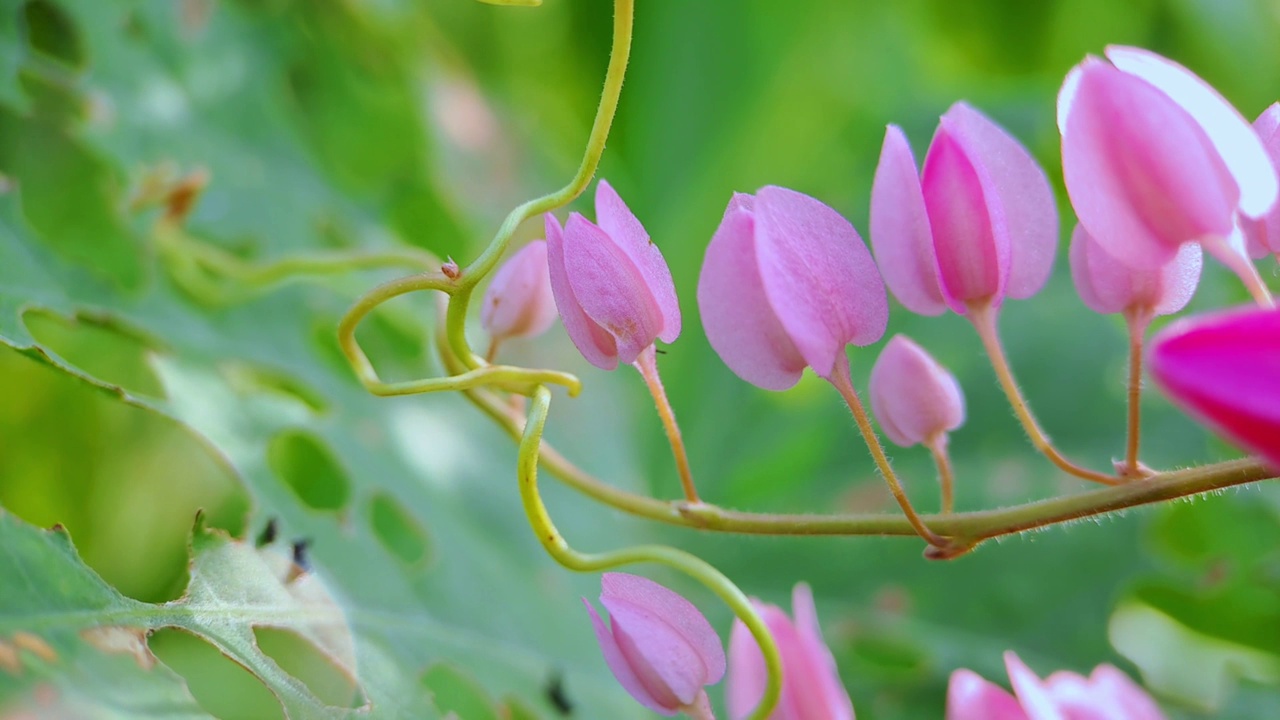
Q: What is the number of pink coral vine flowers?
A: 12